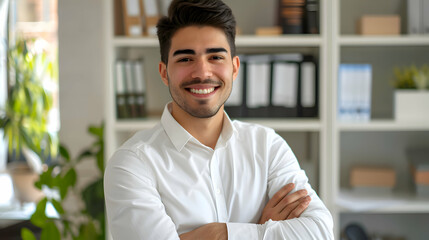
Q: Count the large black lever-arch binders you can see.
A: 4